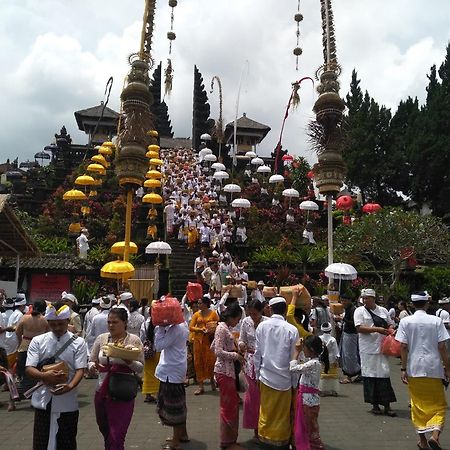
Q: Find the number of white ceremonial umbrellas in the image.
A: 15